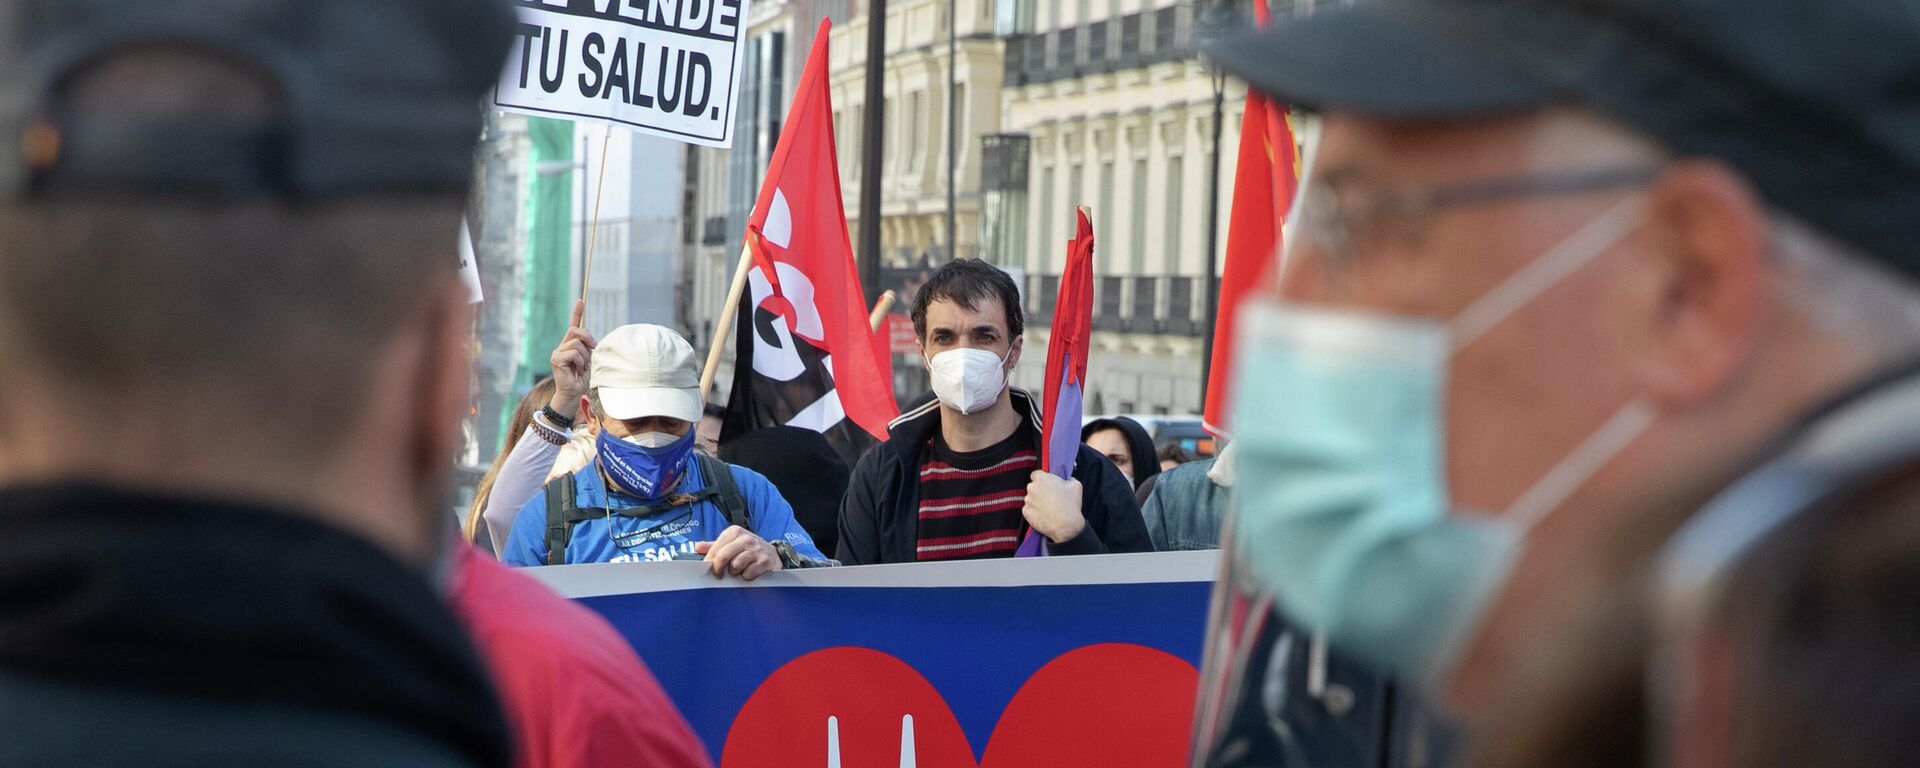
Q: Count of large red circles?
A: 2